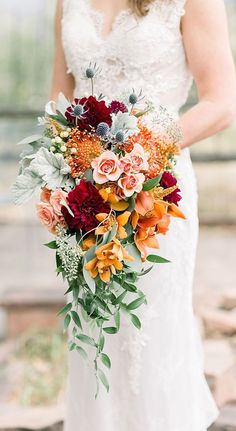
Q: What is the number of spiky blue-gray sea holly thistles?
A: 5